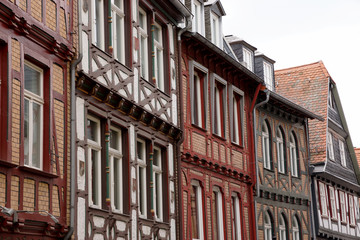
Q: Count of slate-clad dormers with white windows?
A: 4